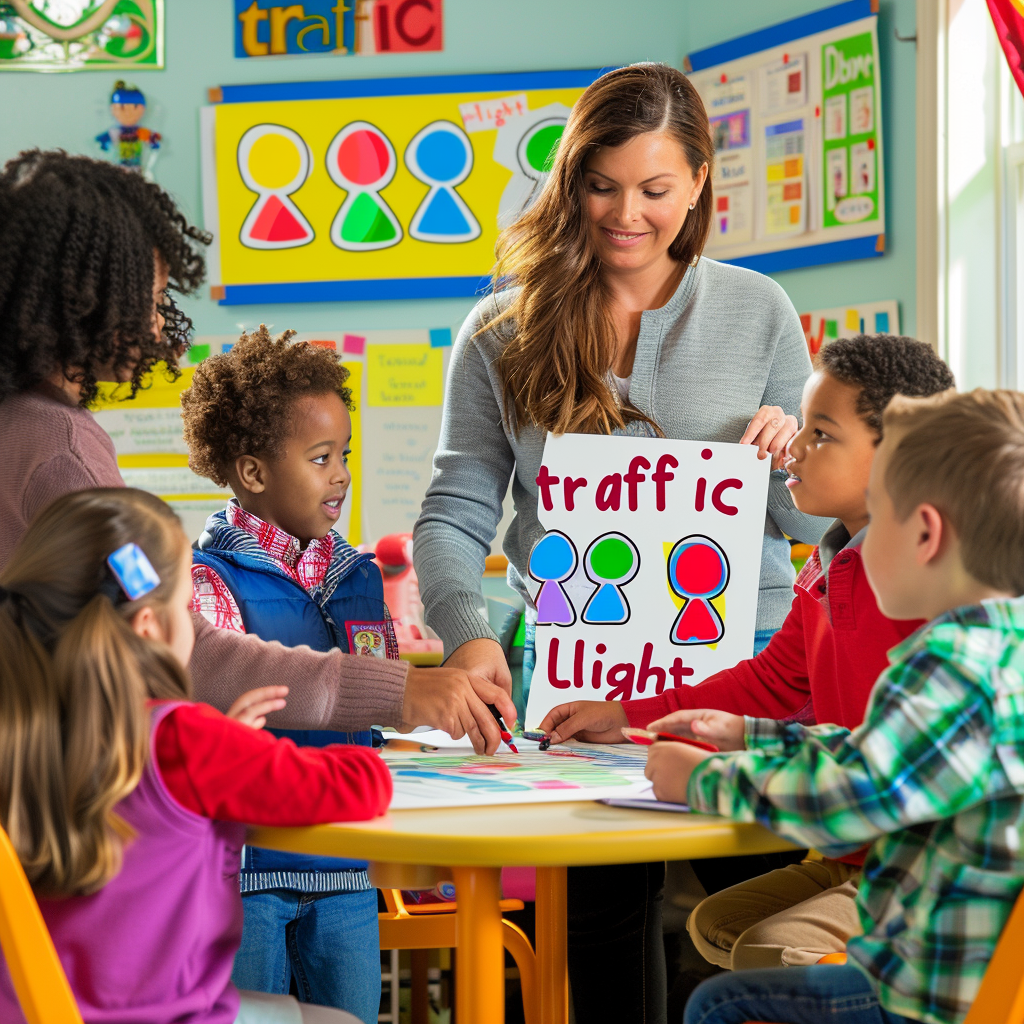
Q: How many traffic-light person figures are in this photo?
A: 7